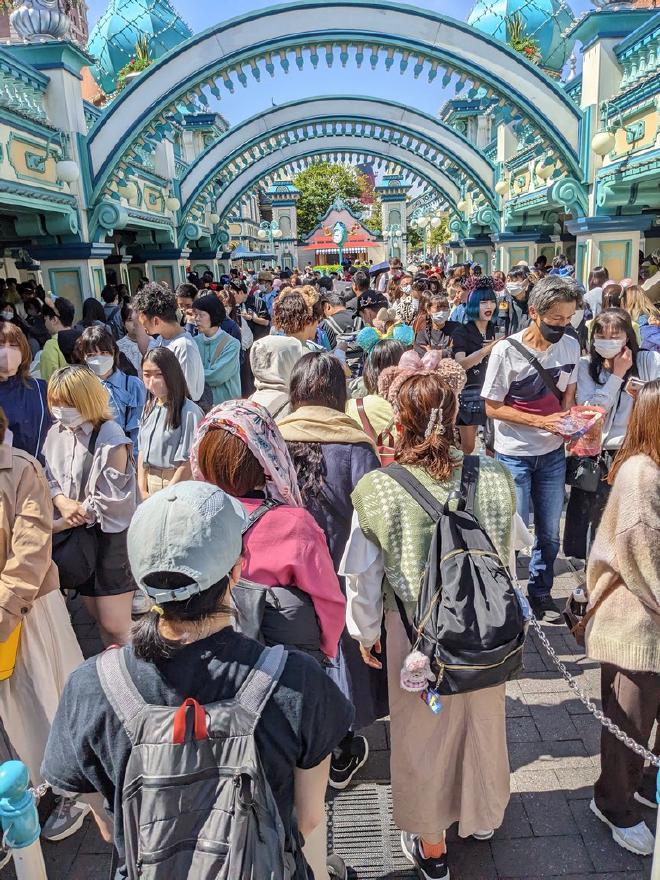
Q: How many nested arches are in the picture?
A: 3